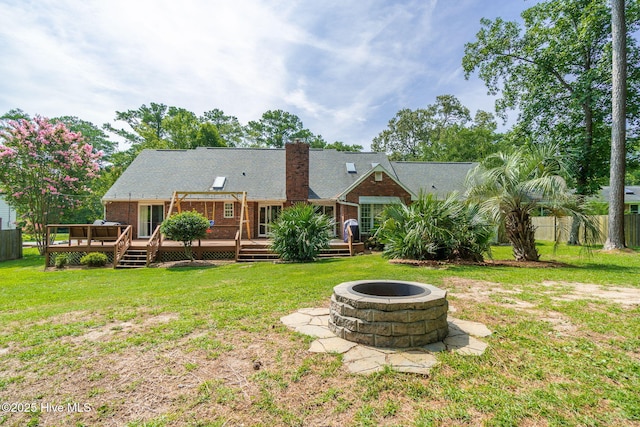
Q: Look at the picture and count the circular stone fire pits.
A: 1